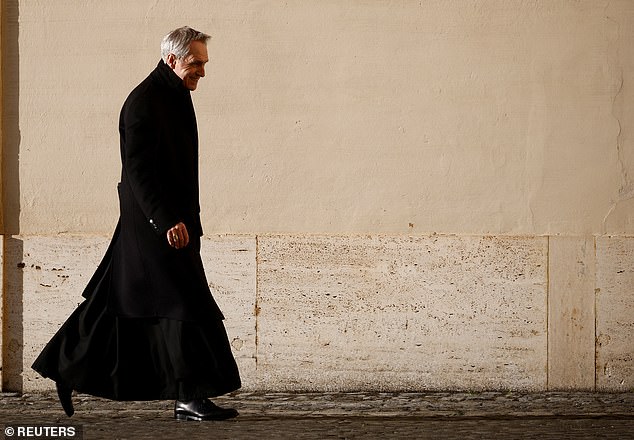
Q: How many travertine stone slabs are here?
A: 4